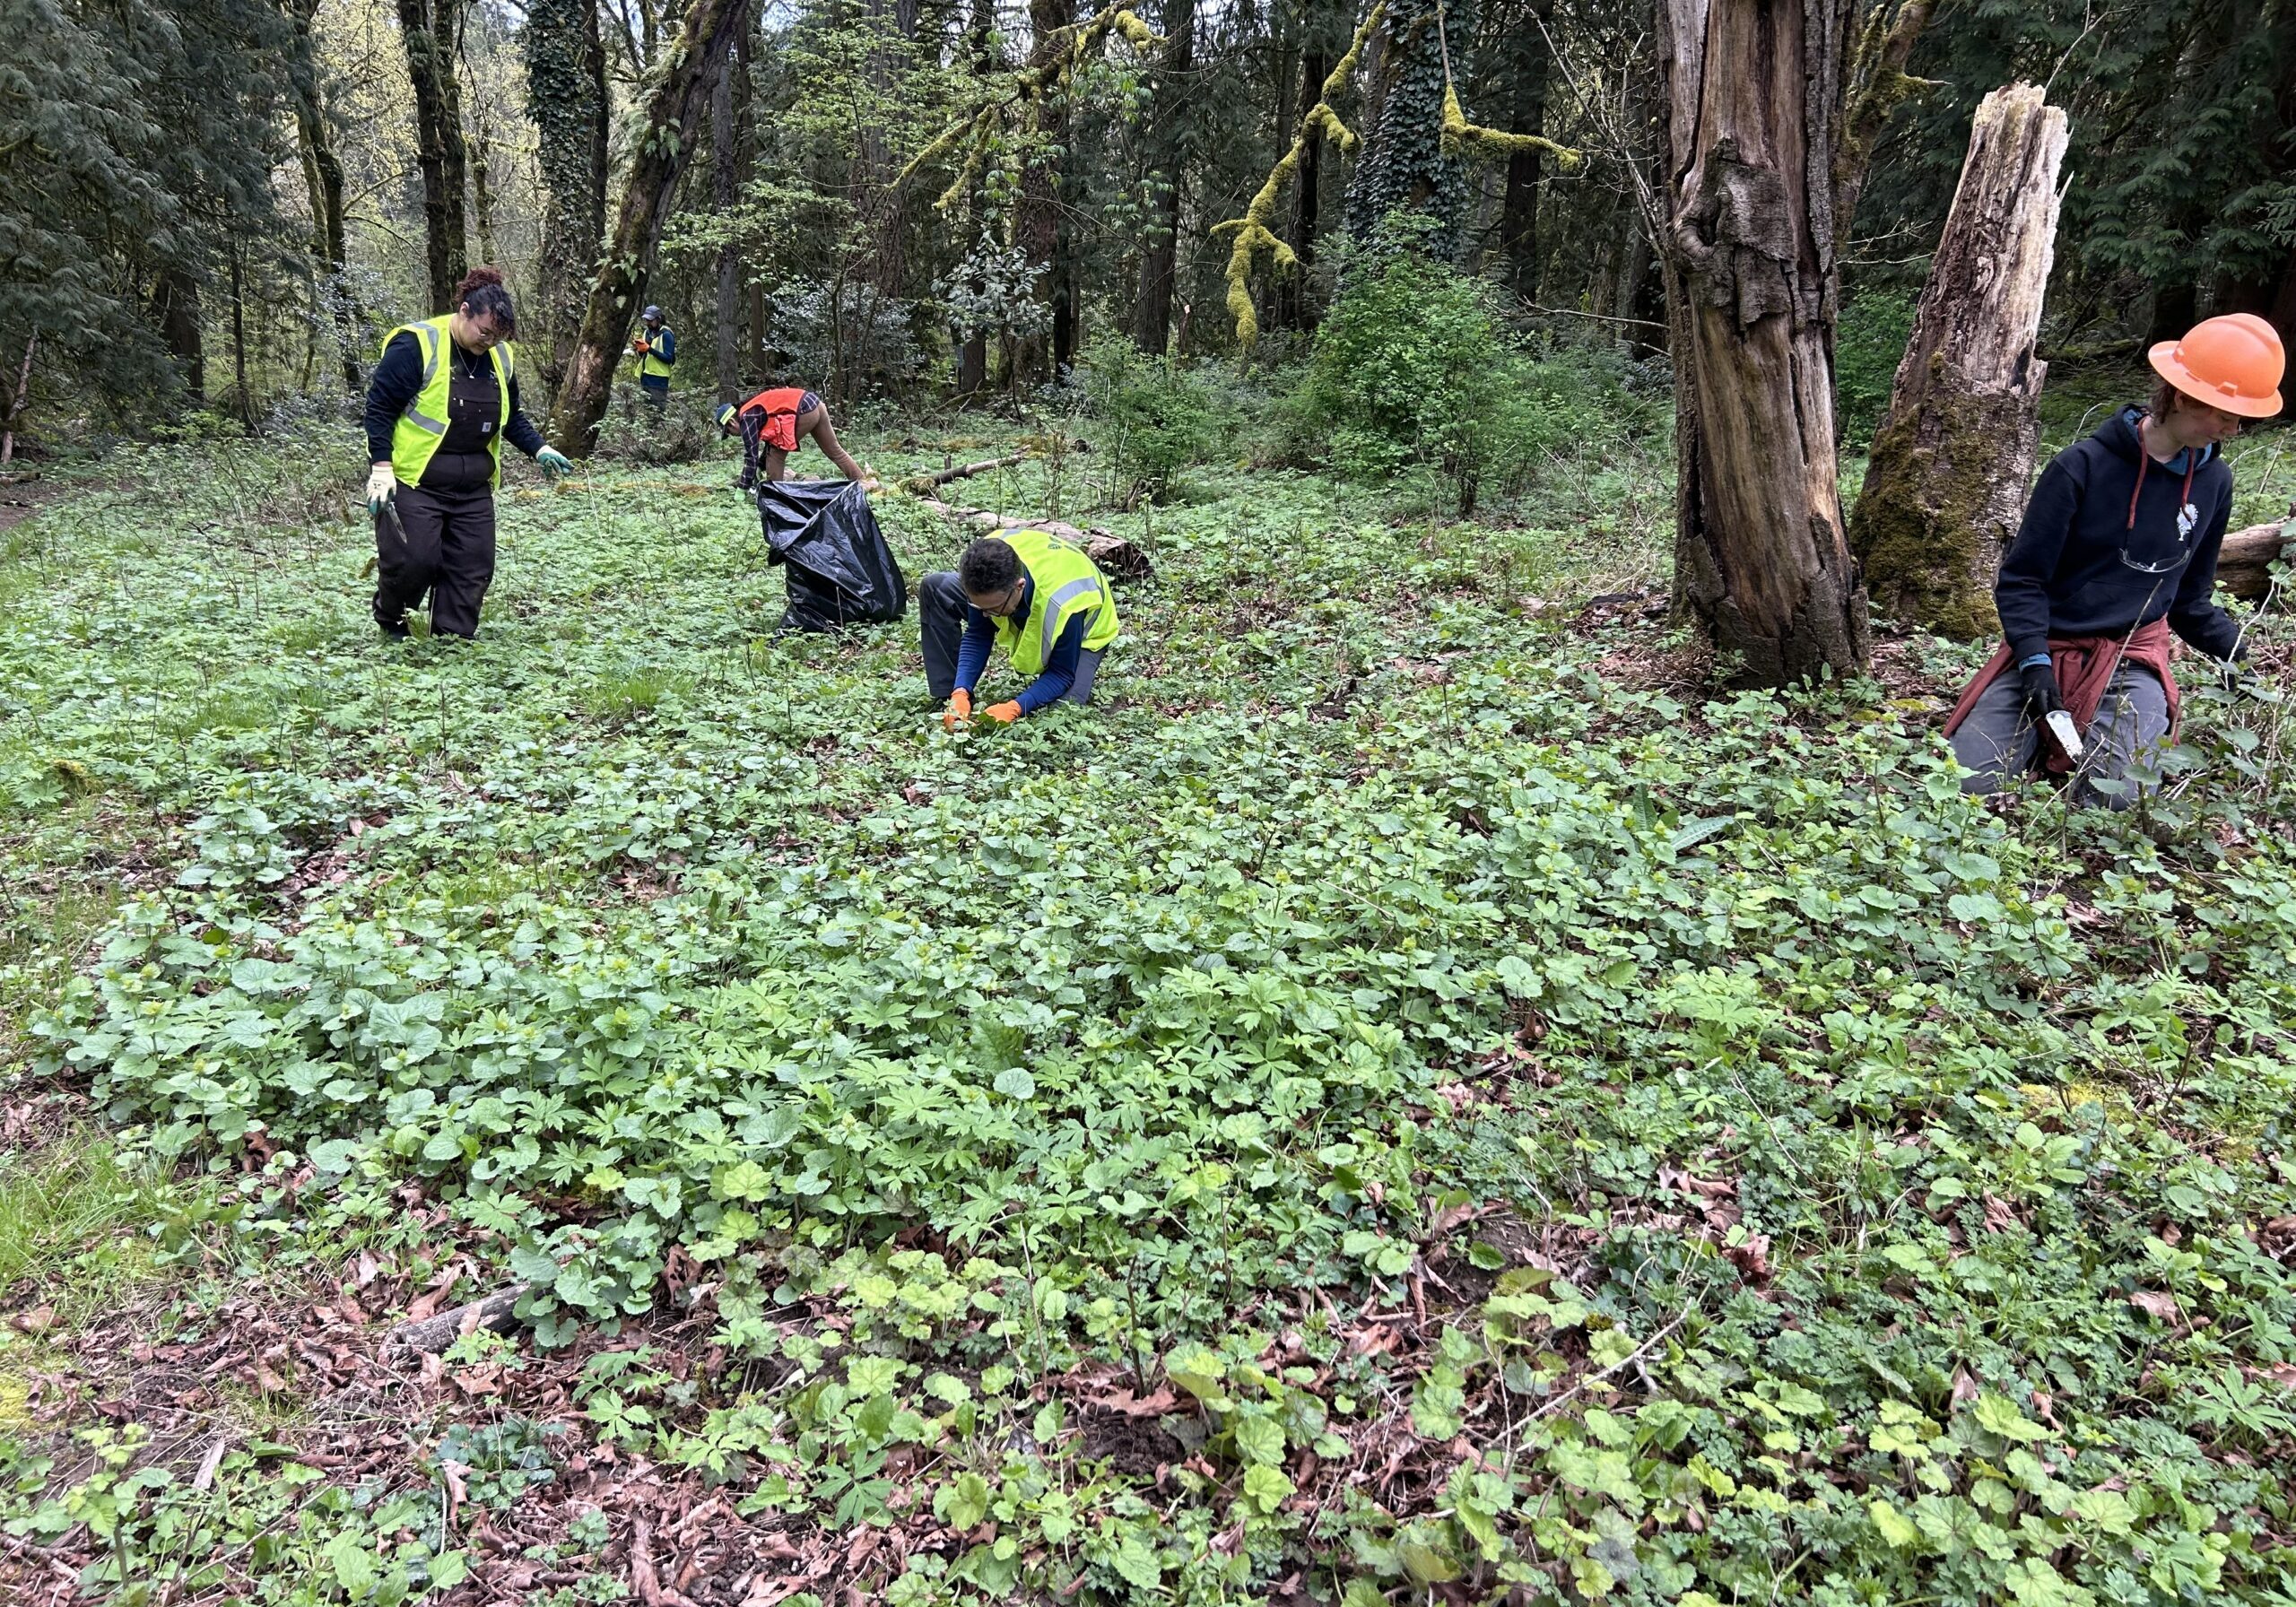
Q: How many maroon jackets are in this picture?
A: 1